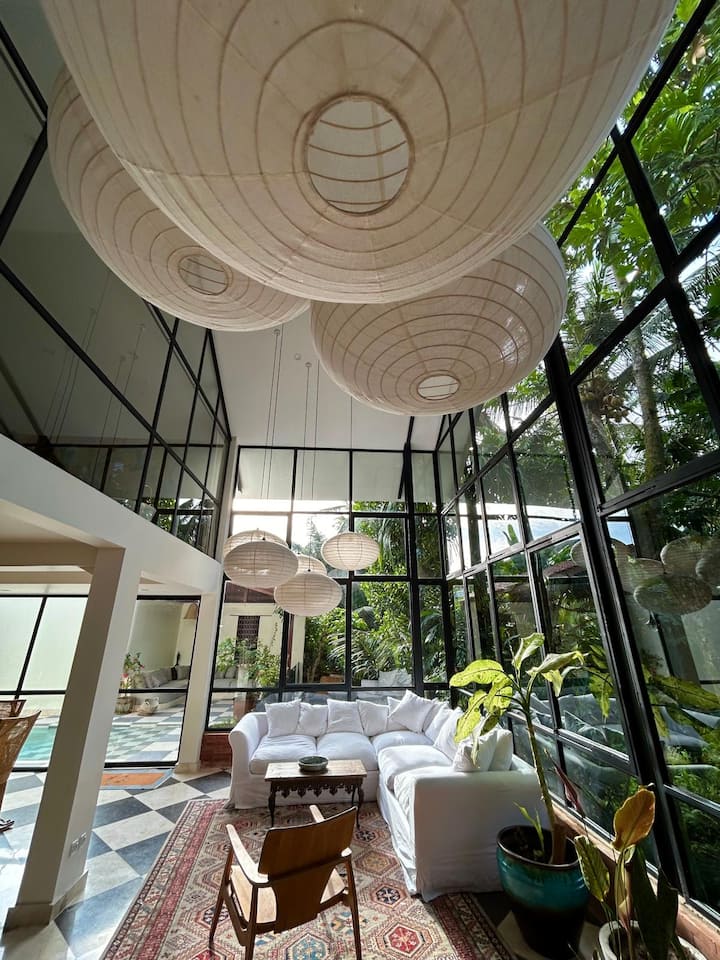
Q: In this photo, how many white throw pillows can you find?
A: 11